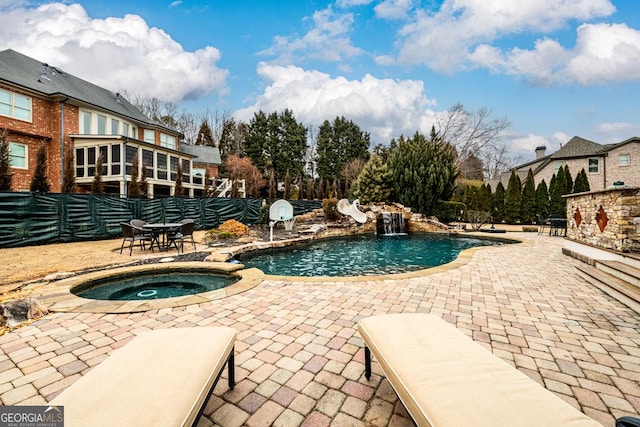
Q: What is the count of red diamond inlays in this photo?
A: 2